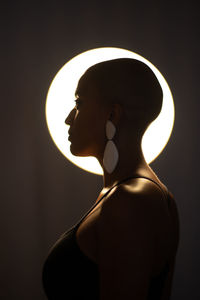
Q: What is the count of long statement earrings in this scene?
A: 1